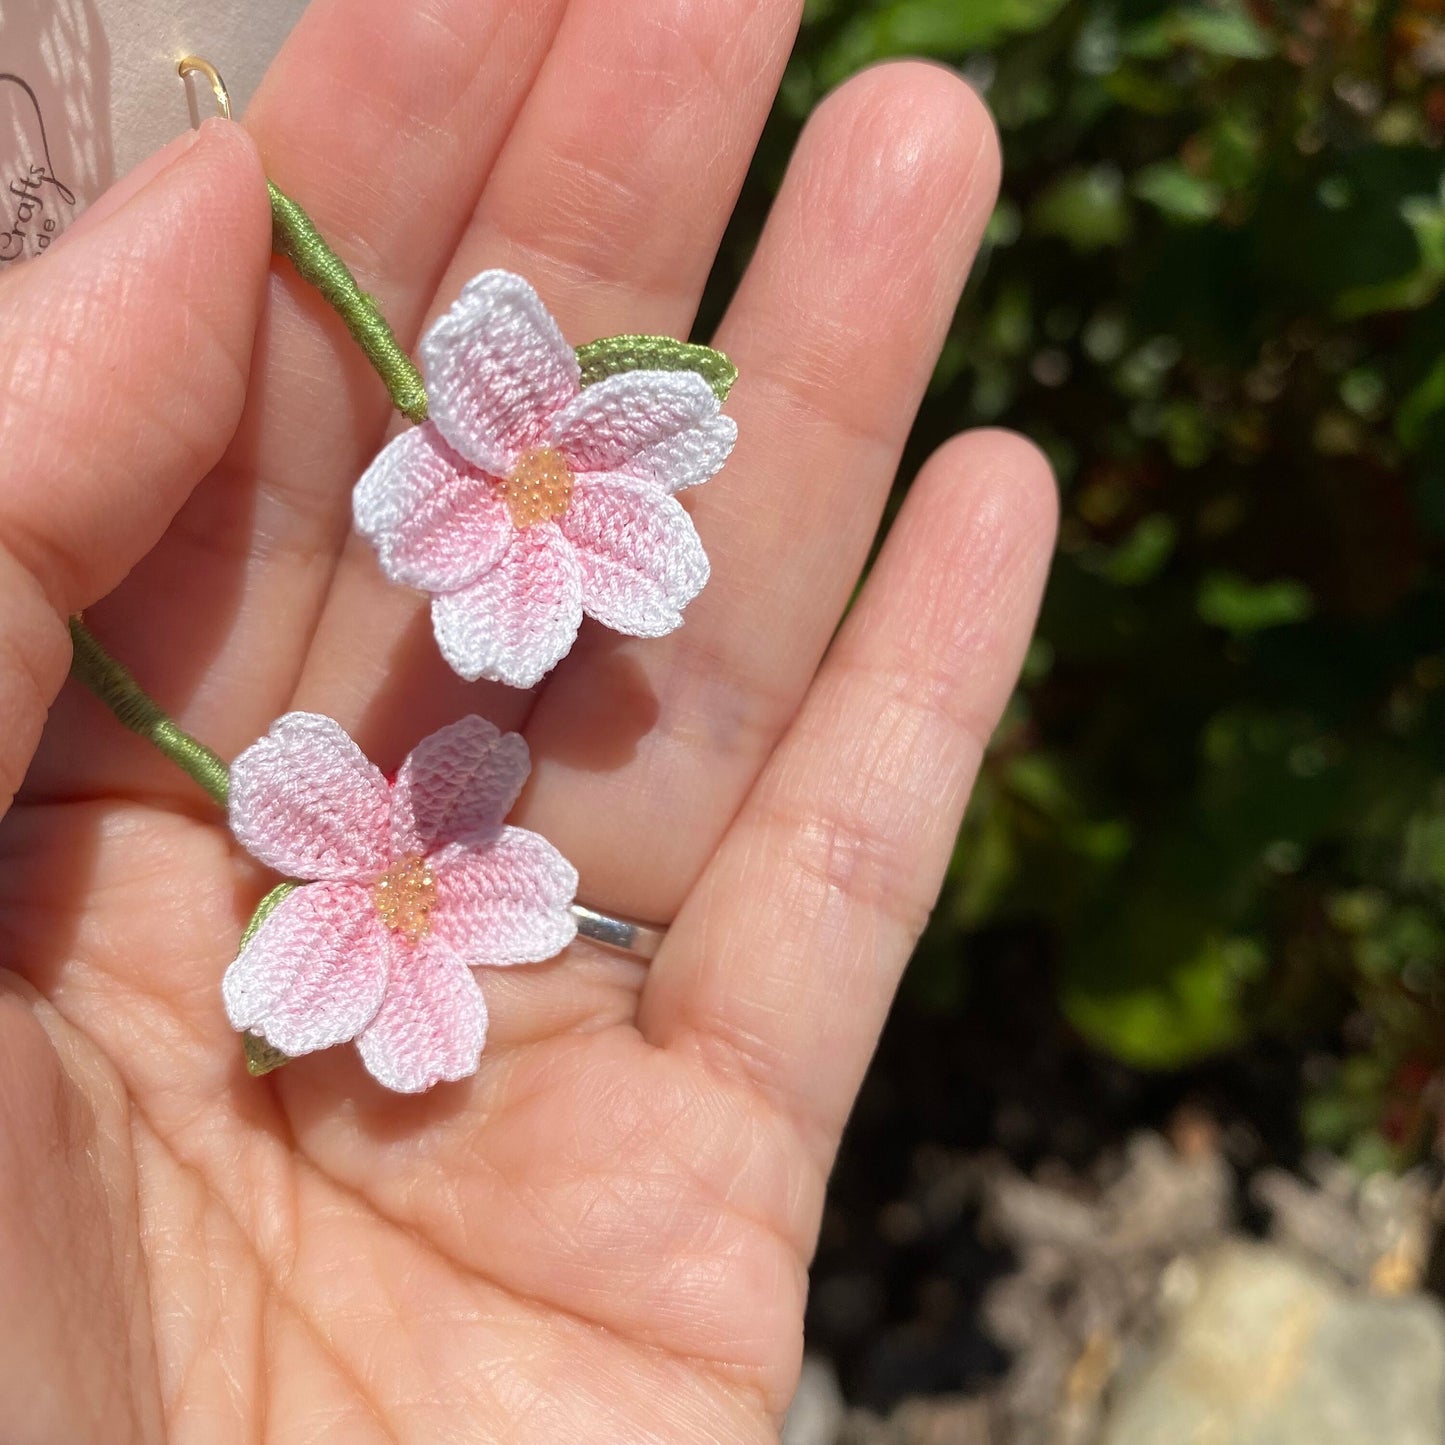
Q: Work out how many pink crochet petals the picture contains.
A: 10